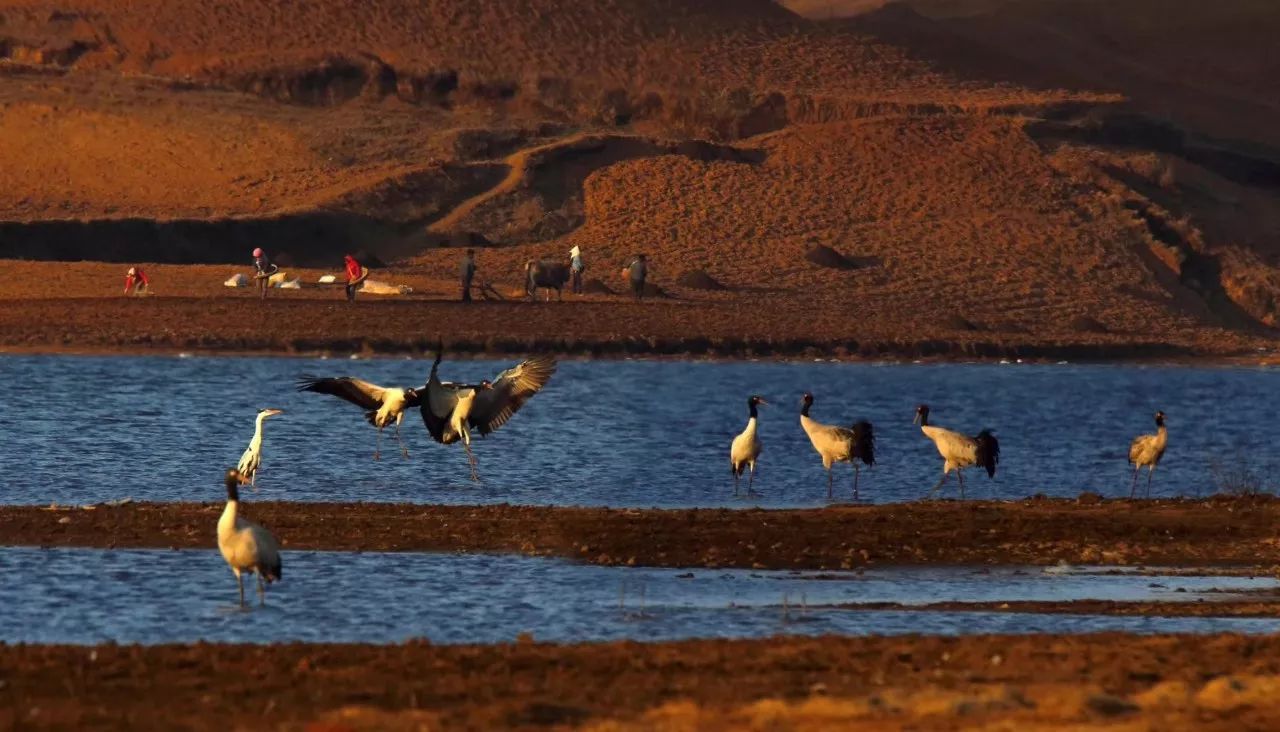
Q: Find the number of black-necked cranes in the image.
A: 7